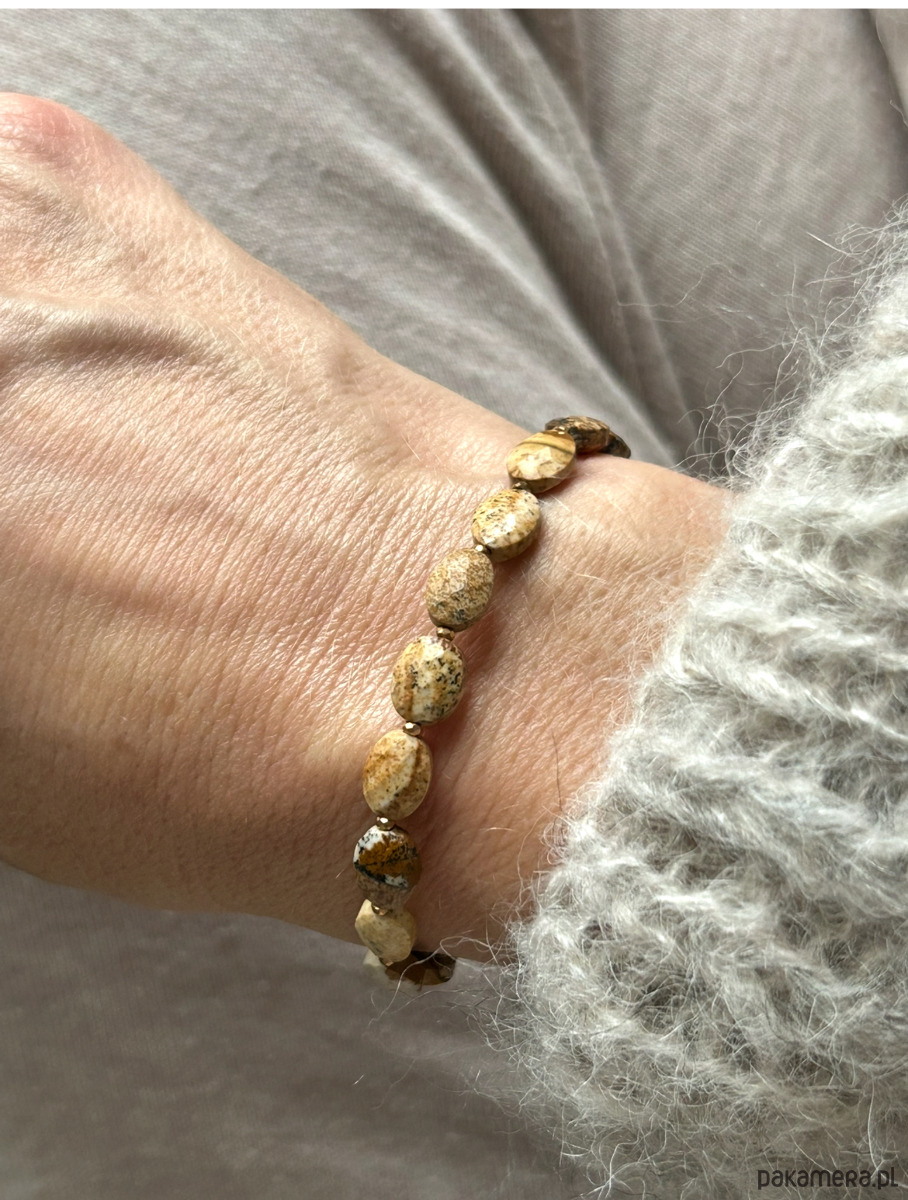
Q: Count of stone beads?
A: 10